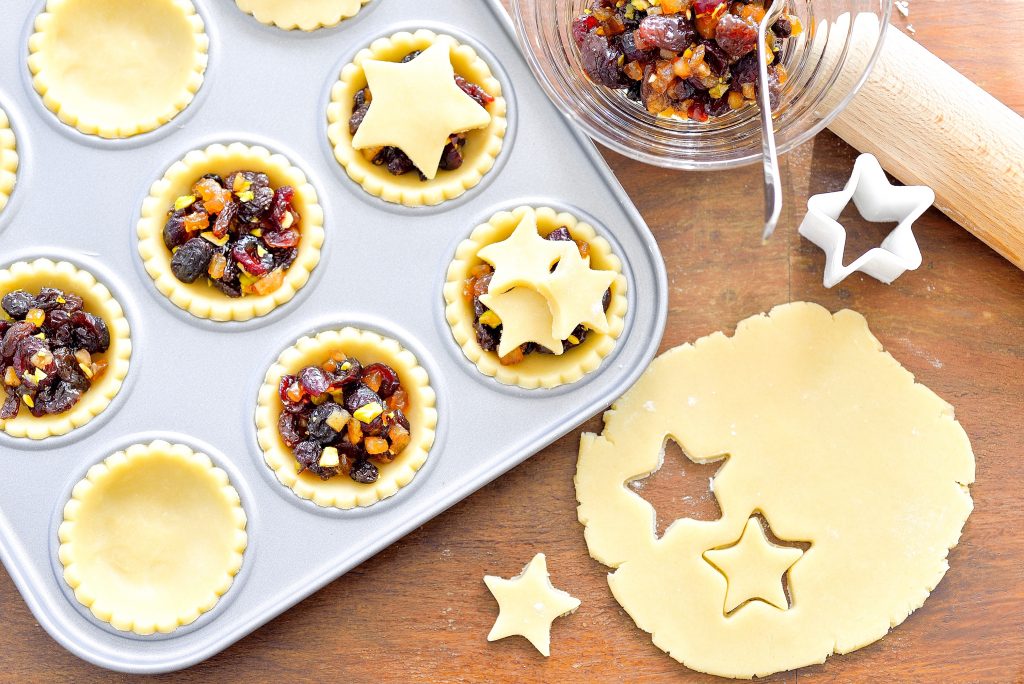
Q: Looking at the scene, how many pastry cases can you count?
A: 9